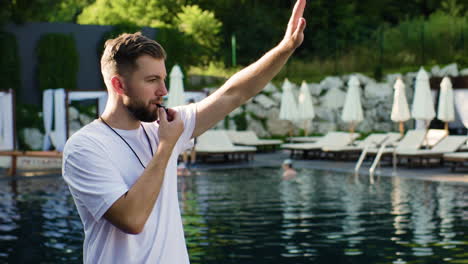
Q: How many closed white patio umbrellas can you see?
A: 7